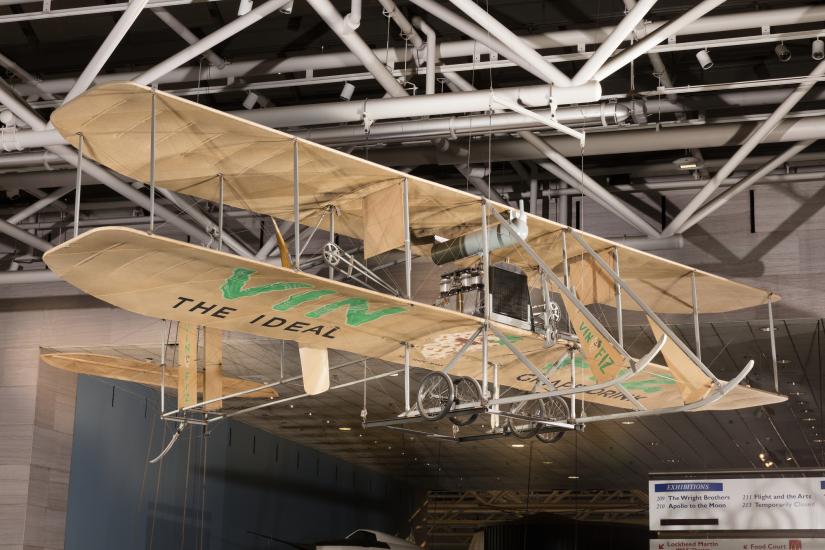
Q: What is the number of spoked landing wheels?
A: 4